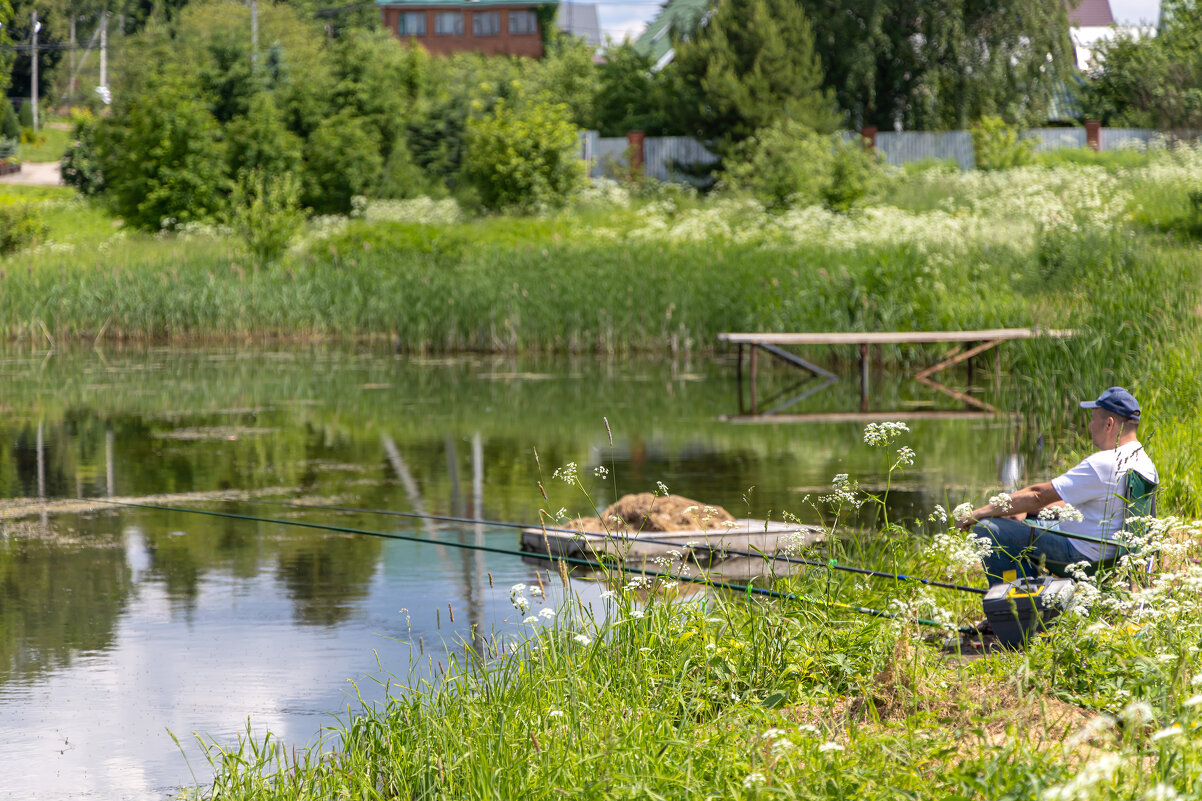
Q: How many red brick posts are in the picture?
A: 3